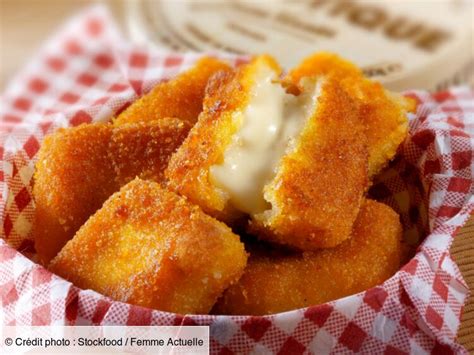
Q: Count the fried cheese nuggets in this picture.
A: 6